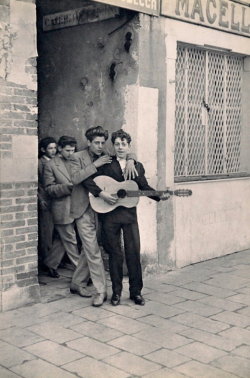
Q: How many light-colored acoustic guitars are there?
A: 1